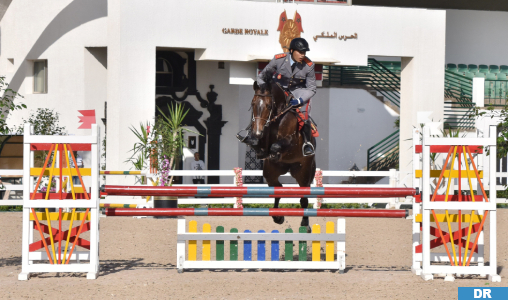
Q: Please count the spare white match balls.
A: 0